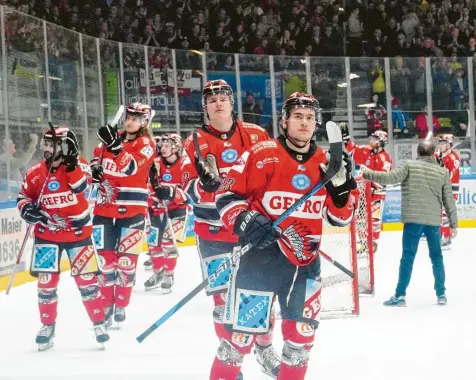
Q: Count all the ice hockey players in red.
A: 7